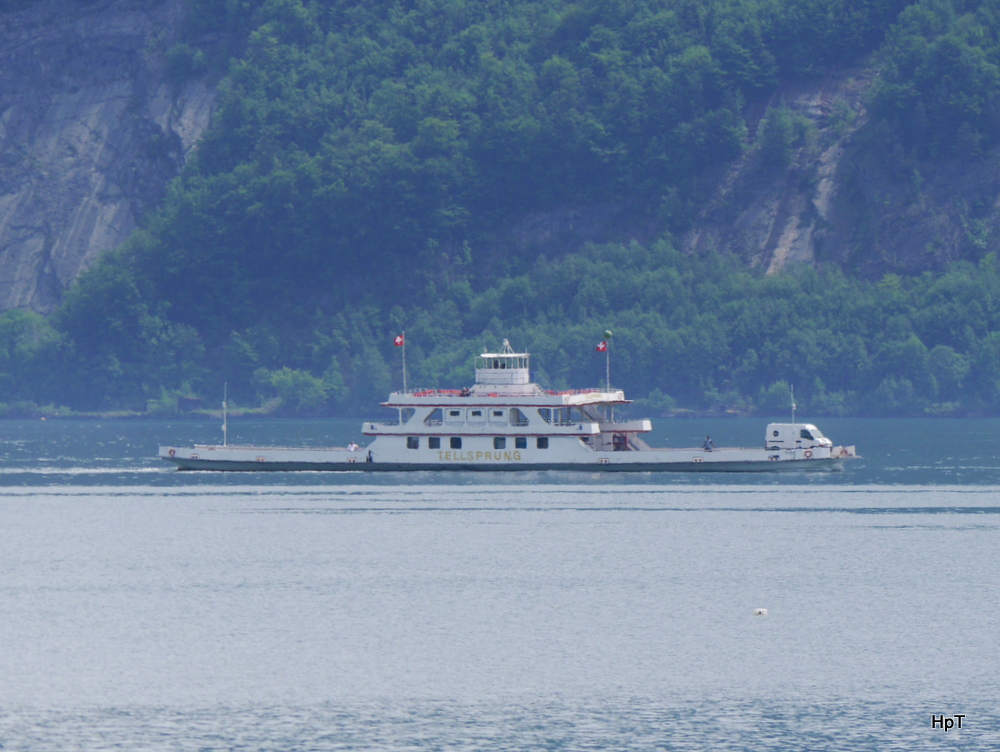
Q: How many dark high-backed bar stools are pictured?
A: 0